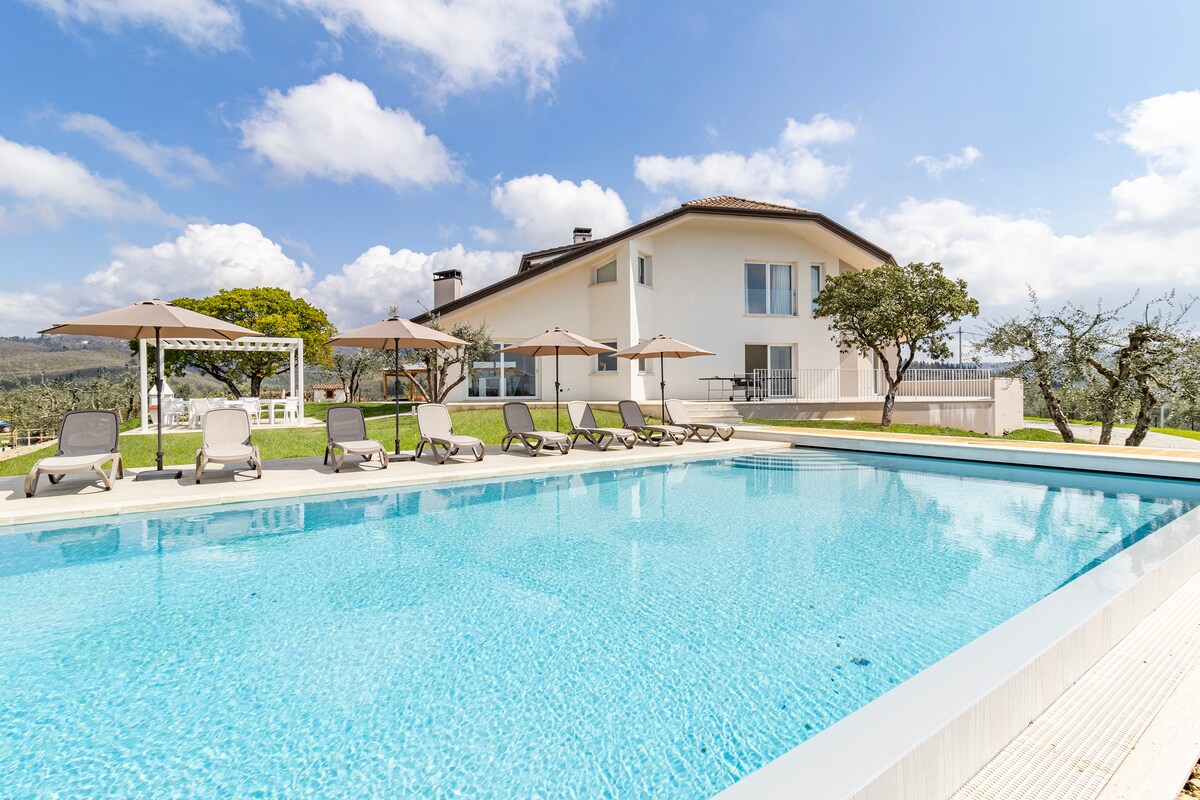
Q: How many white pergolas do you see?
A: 1